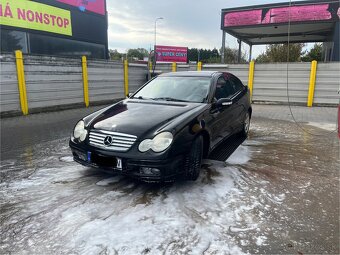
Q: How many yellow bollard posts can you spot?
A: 8